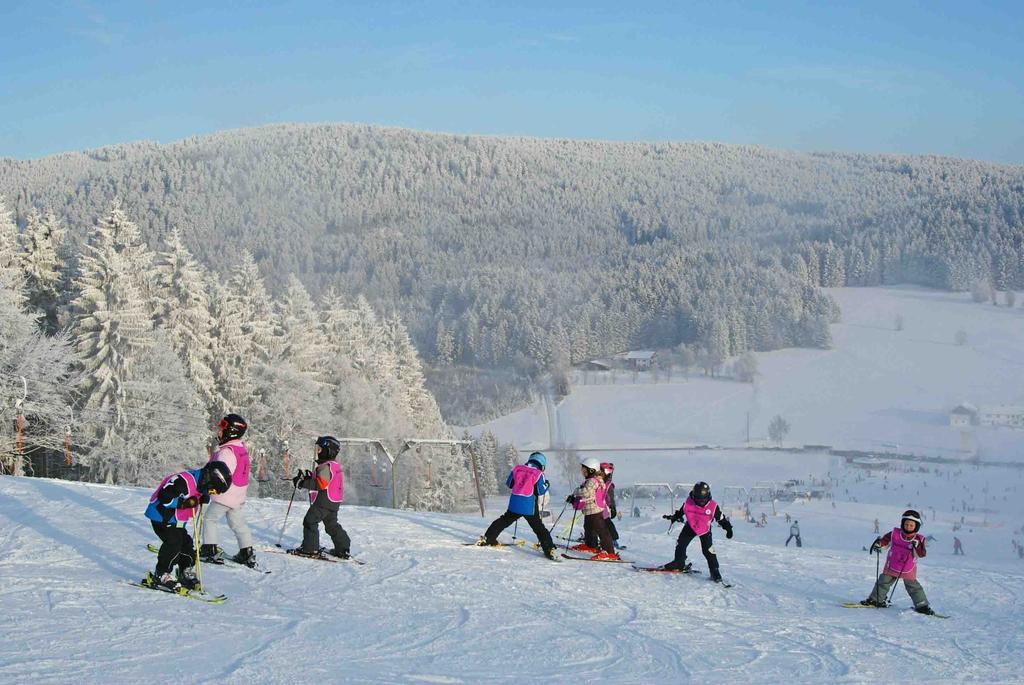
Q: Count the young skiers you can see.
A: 8